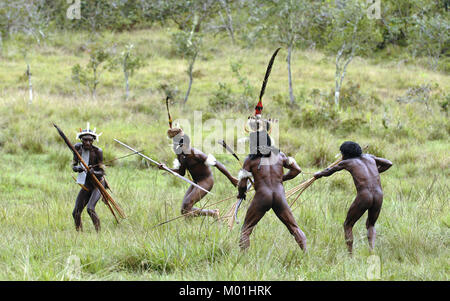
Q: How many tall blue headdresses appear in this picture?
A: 0